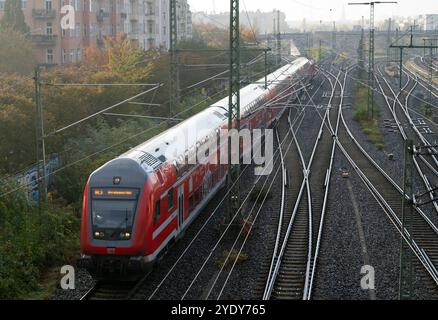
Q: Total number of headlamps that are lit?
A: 2